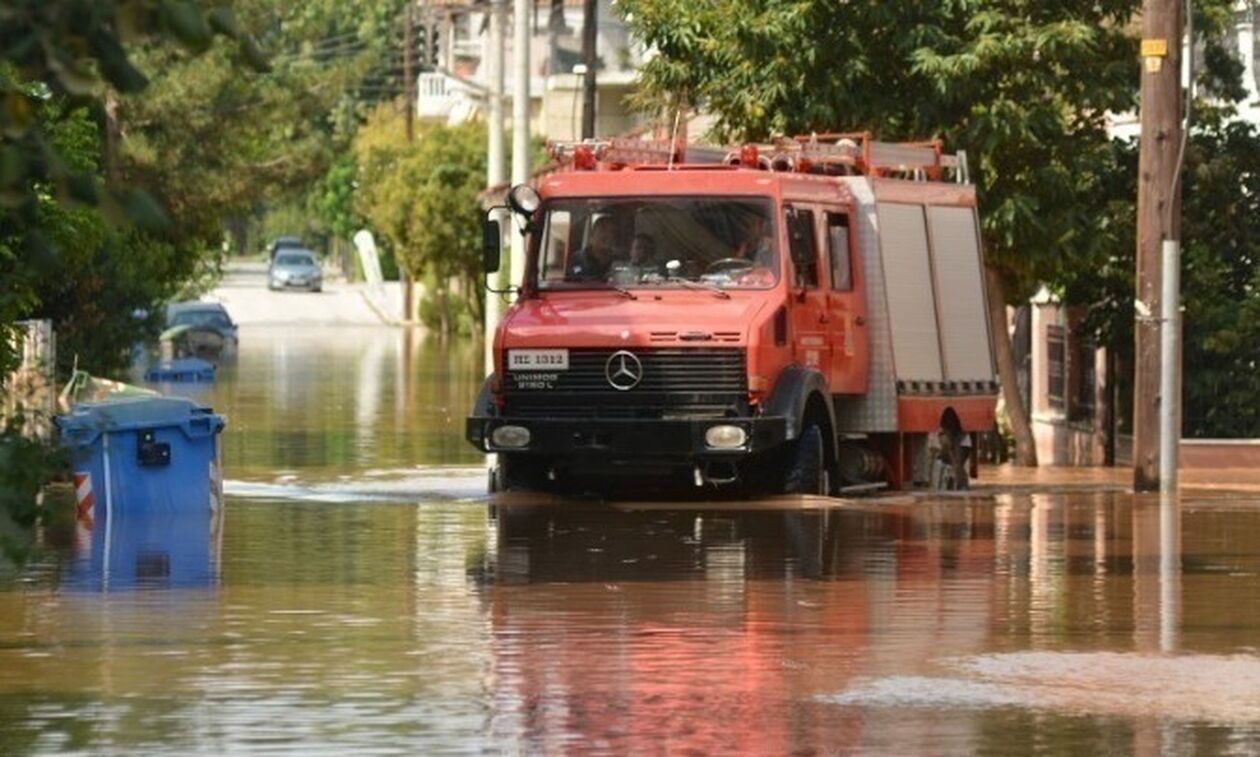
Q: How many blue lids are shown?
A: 2